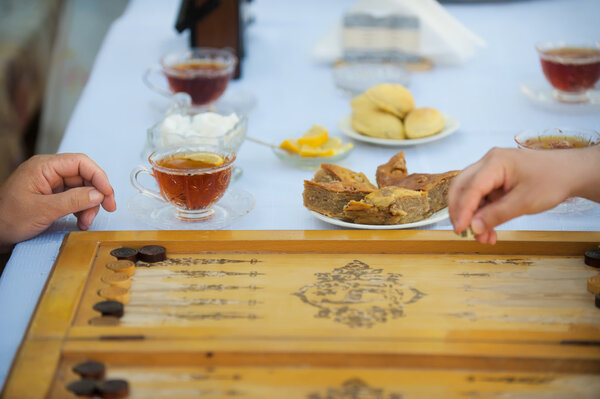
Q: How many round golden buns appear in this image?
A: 4